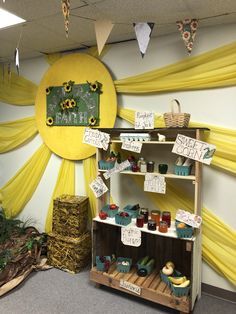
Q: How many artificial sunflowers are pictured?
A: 8